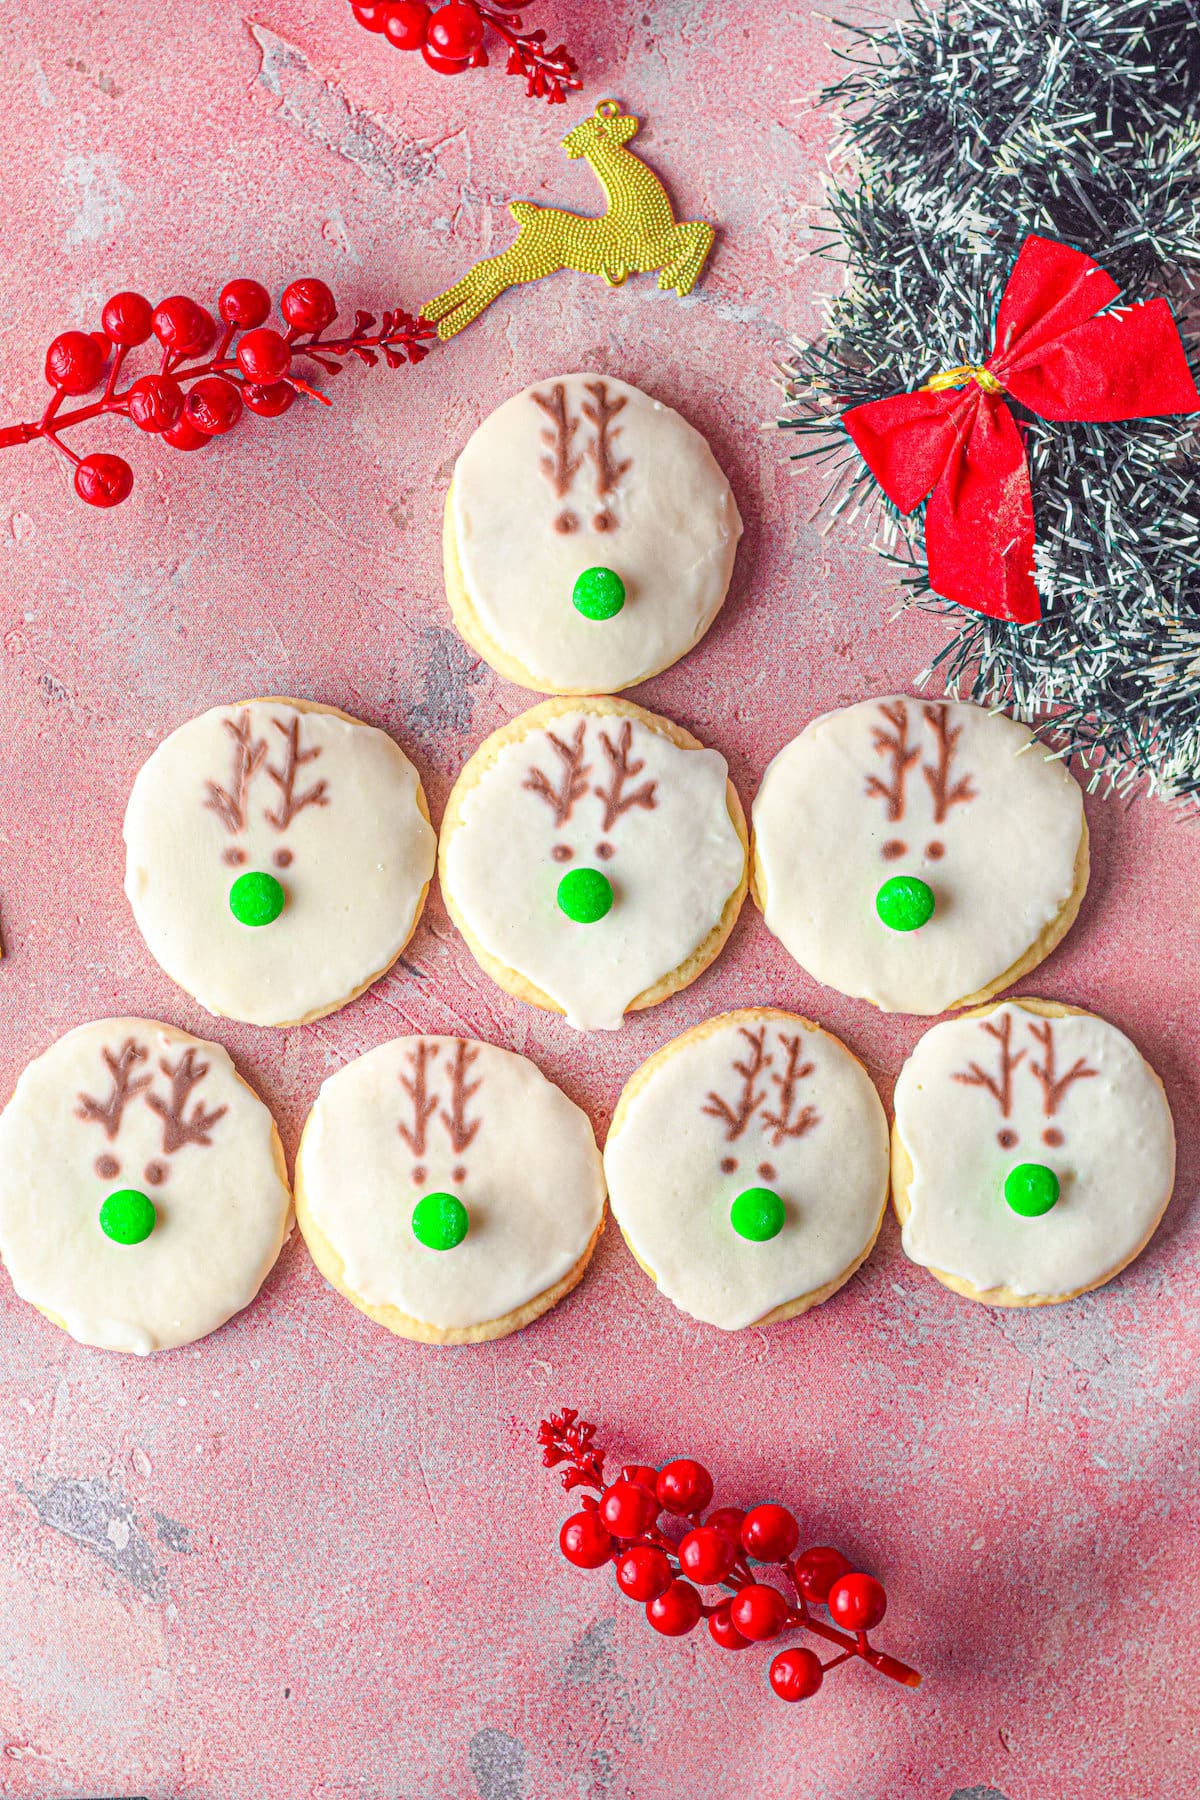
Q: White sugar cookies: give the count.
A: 8